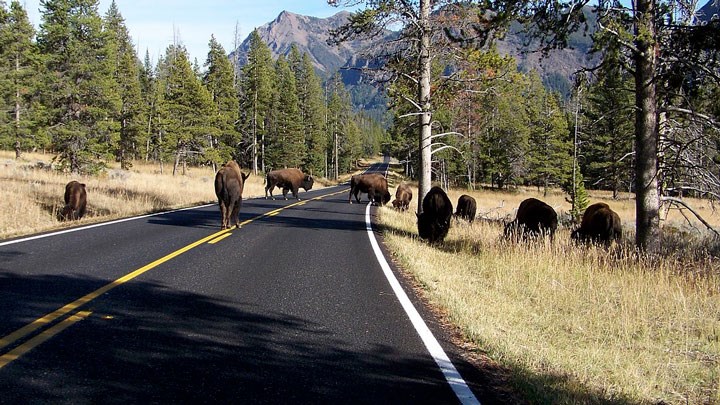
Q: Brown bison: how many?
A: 9